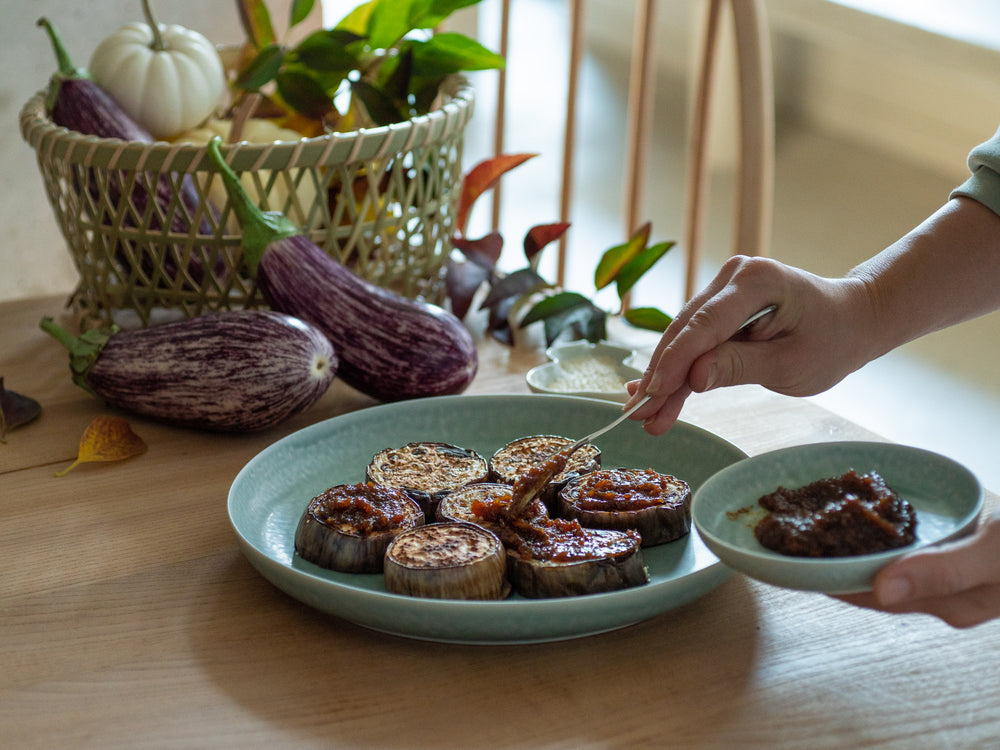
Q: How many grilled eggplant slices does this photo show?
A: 7